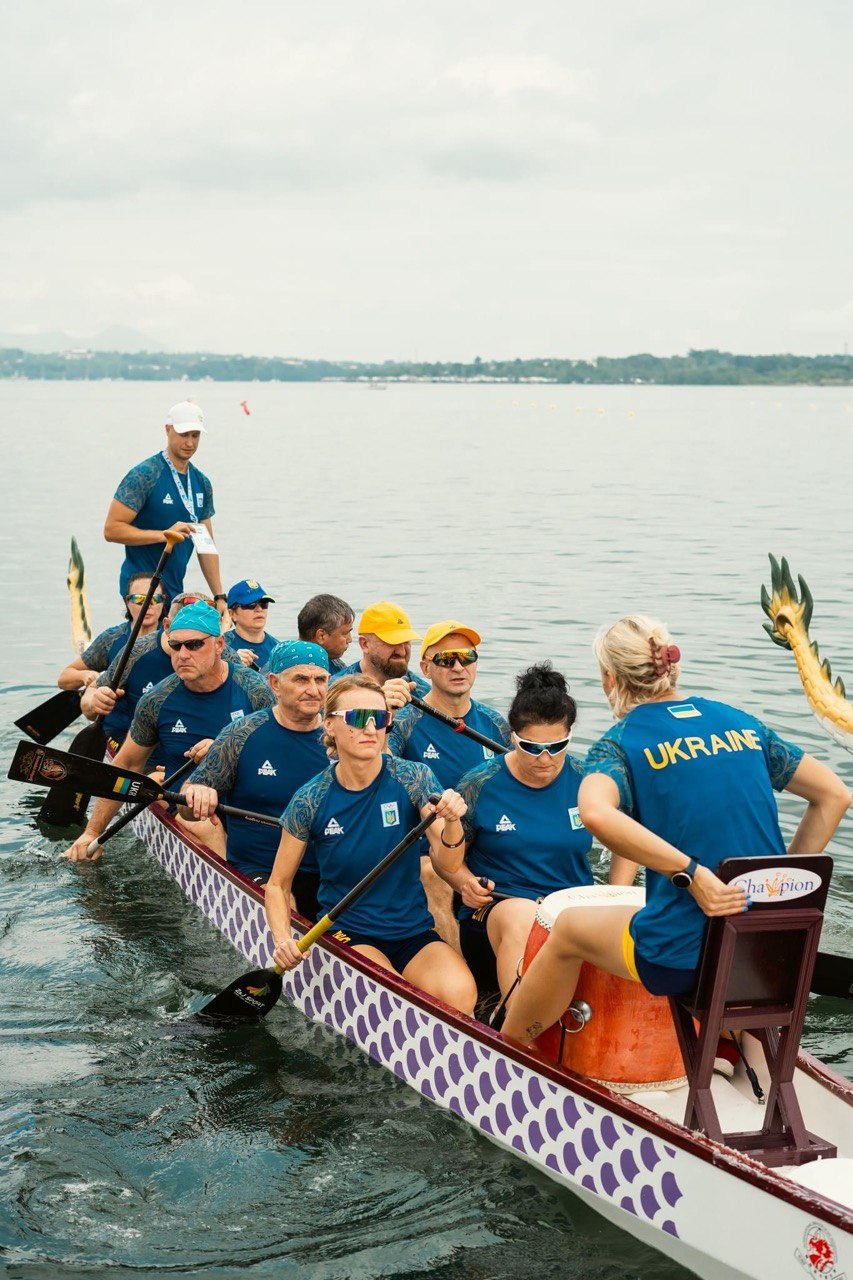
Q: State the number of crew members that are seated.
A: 11